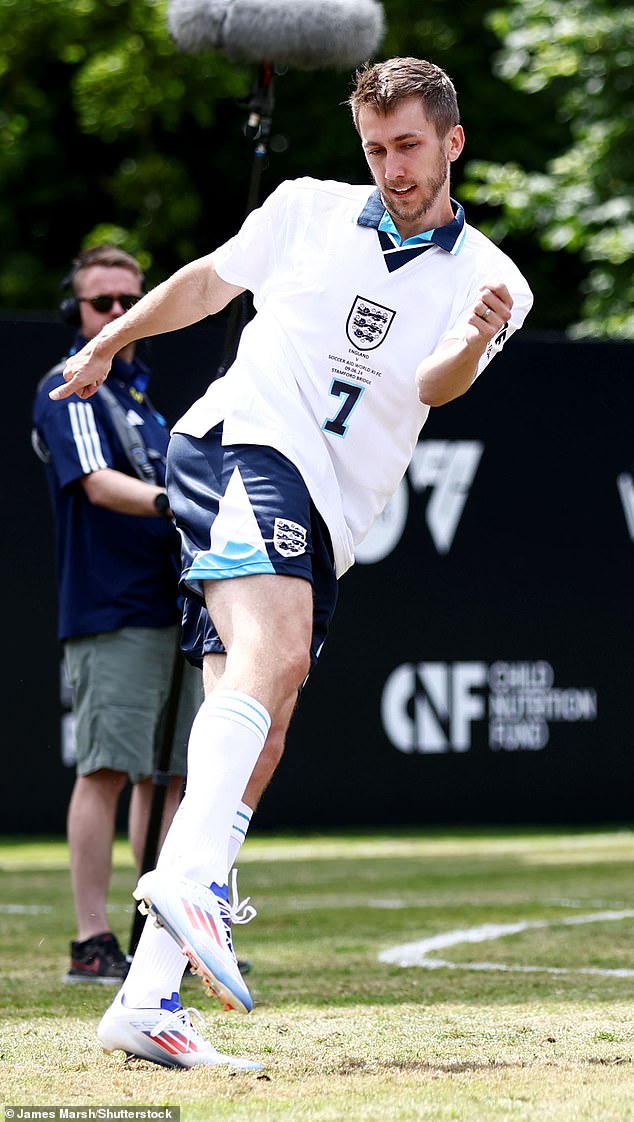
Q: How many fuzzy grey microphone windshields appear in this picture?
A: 1